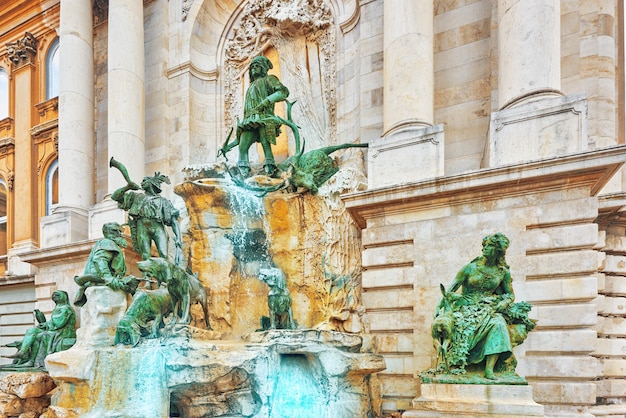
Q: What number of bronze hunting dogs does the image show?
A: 3